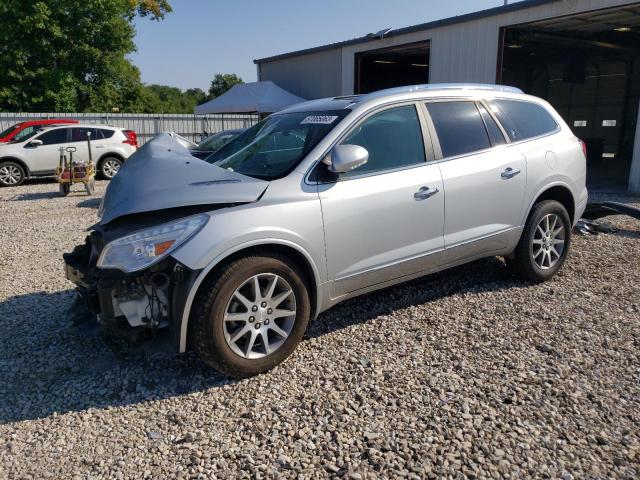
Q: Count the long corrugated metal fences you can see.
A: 1